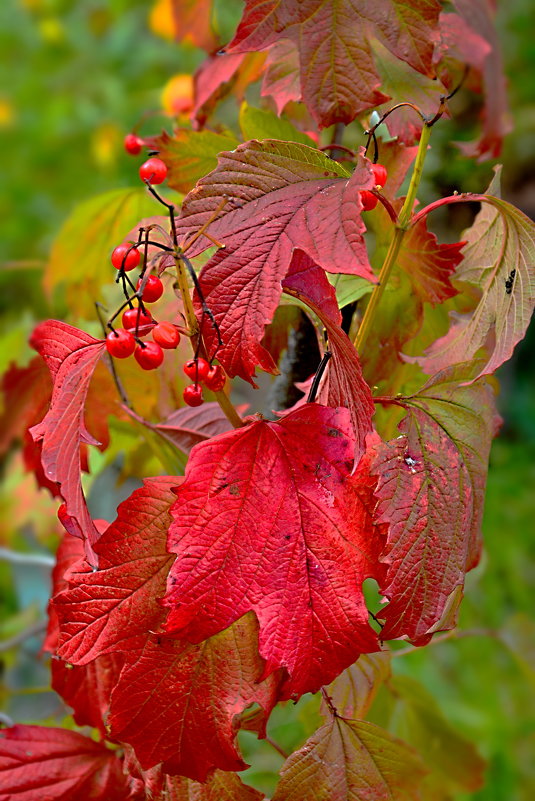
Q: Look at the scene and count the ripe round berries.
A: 13